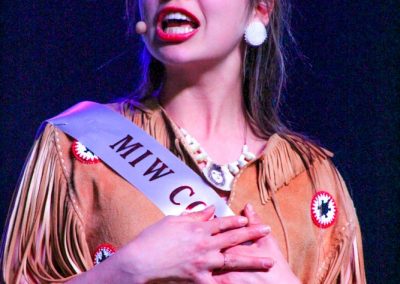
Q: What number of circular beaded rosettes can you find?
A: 3